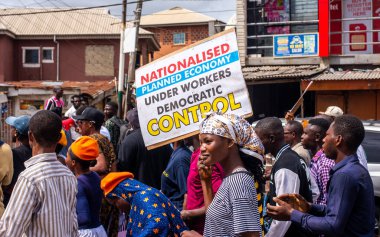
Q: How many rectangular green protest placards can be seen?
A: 0